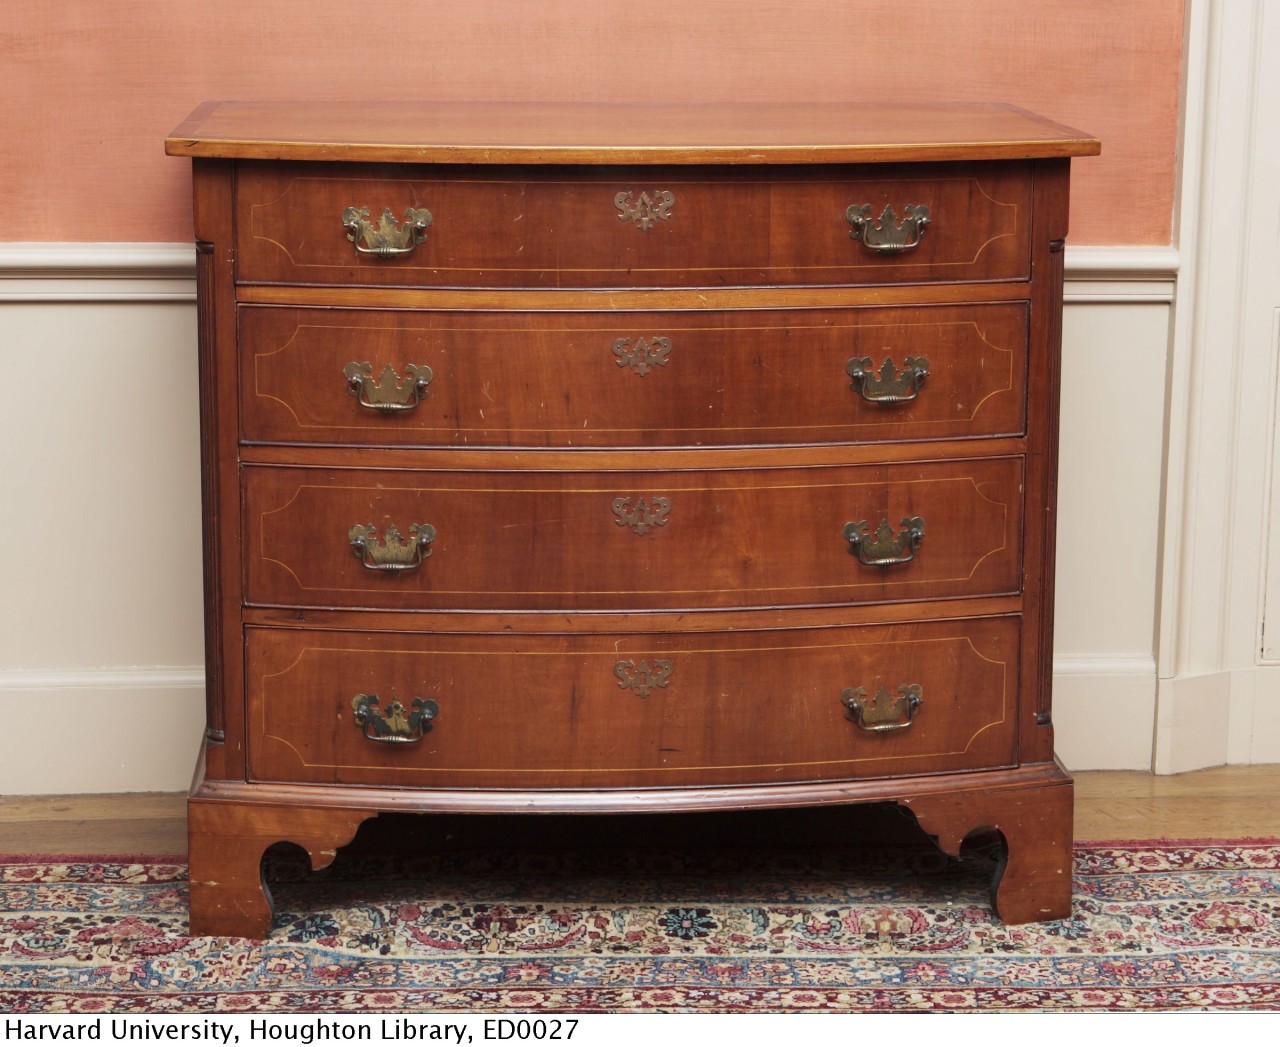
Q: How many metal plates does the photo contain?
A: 12